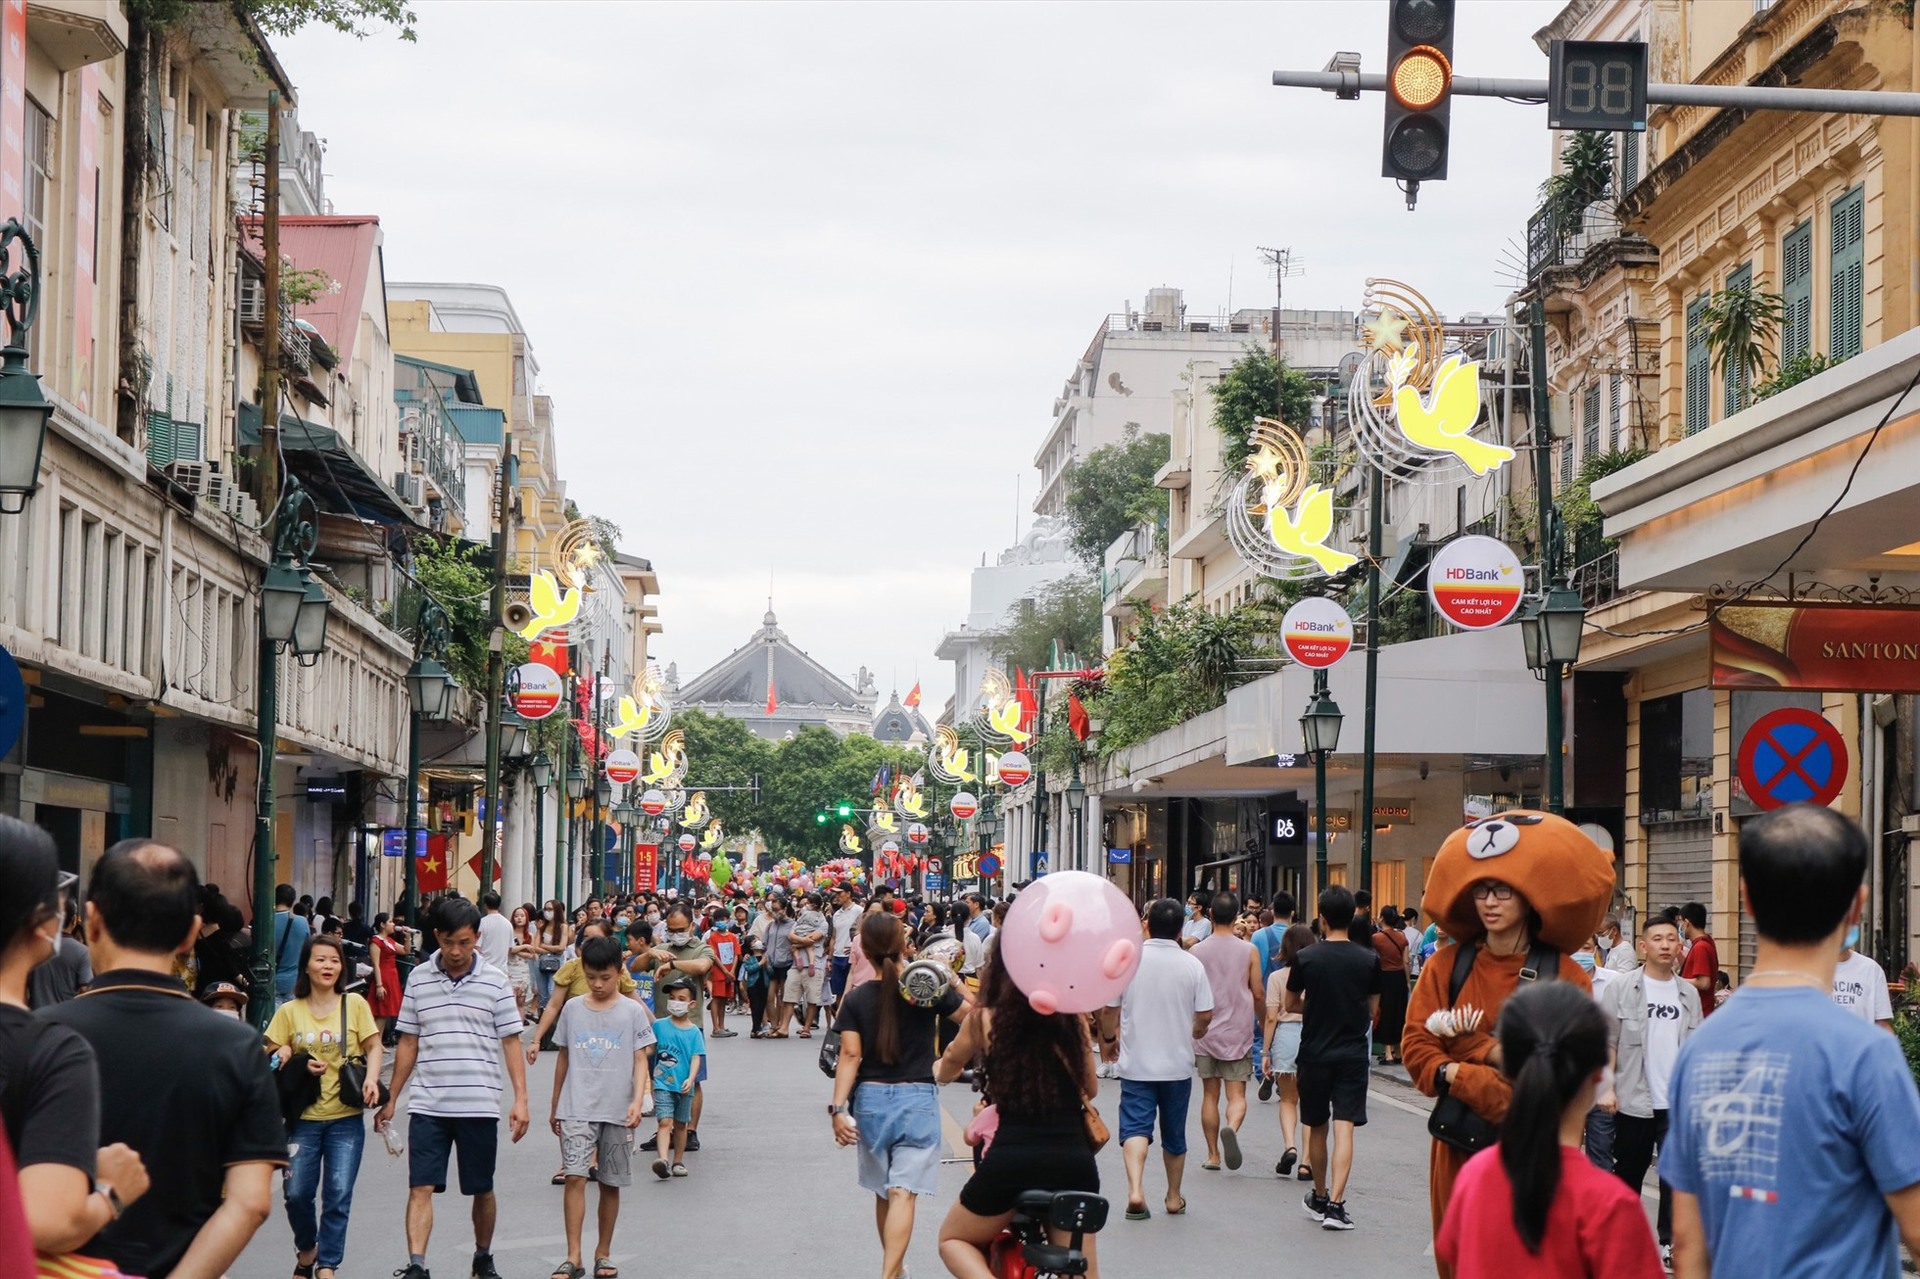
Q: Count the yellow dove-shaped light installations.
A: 12